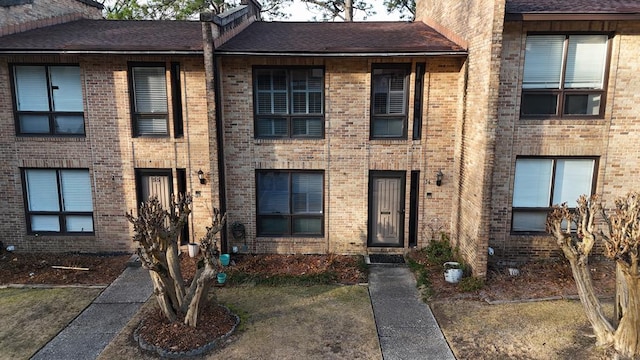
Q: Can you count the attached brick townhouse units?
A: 3